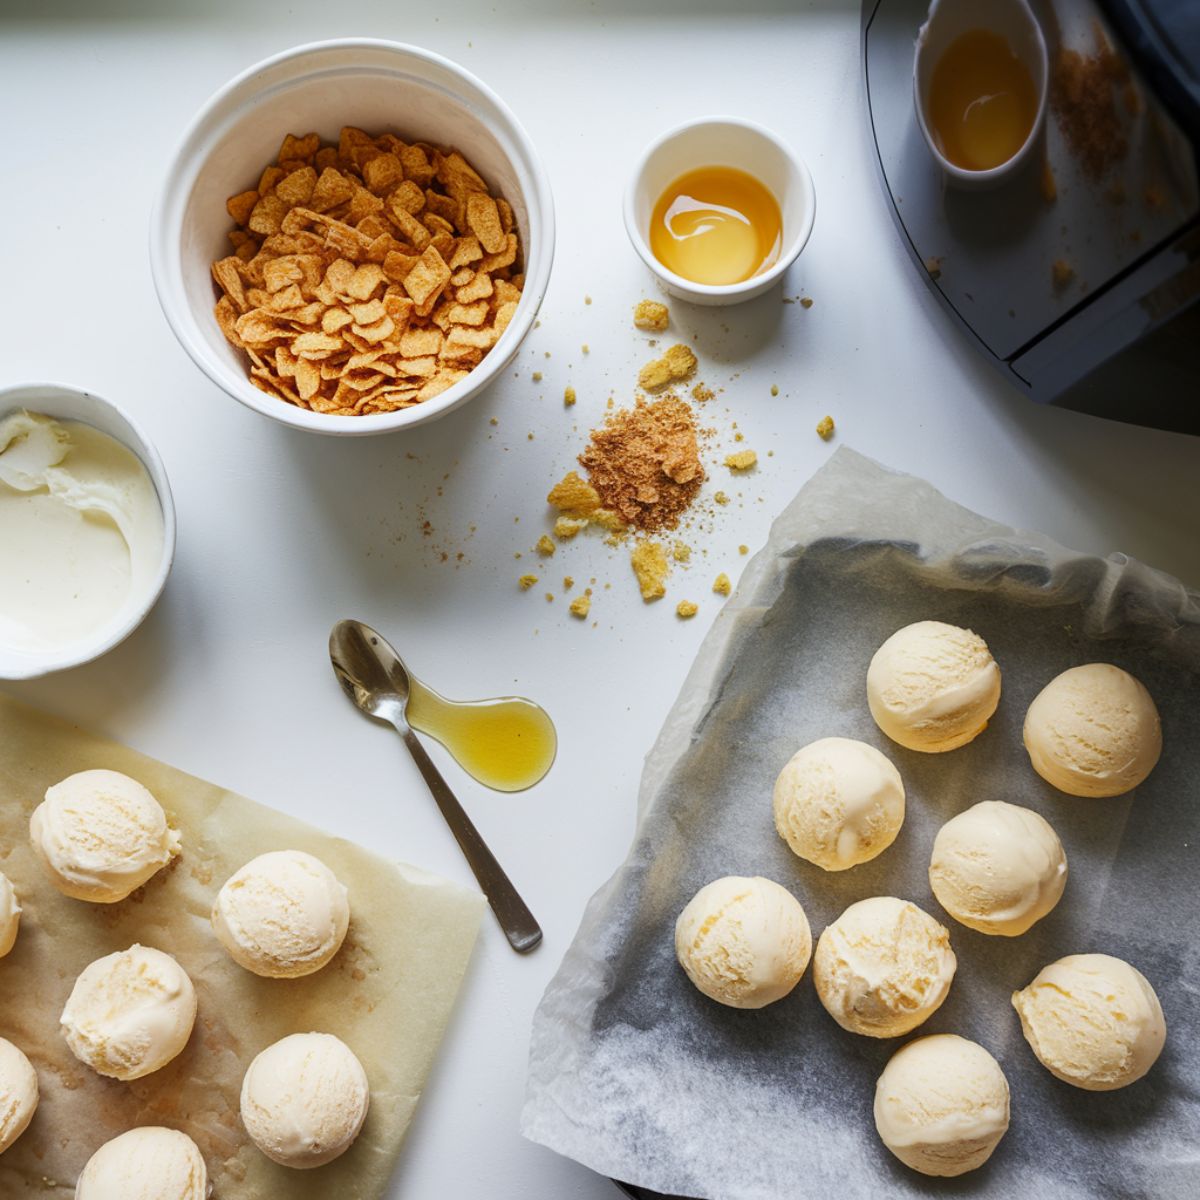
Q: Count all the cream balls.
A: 15